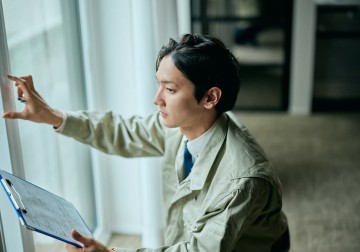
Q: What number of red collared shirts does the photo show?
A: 0